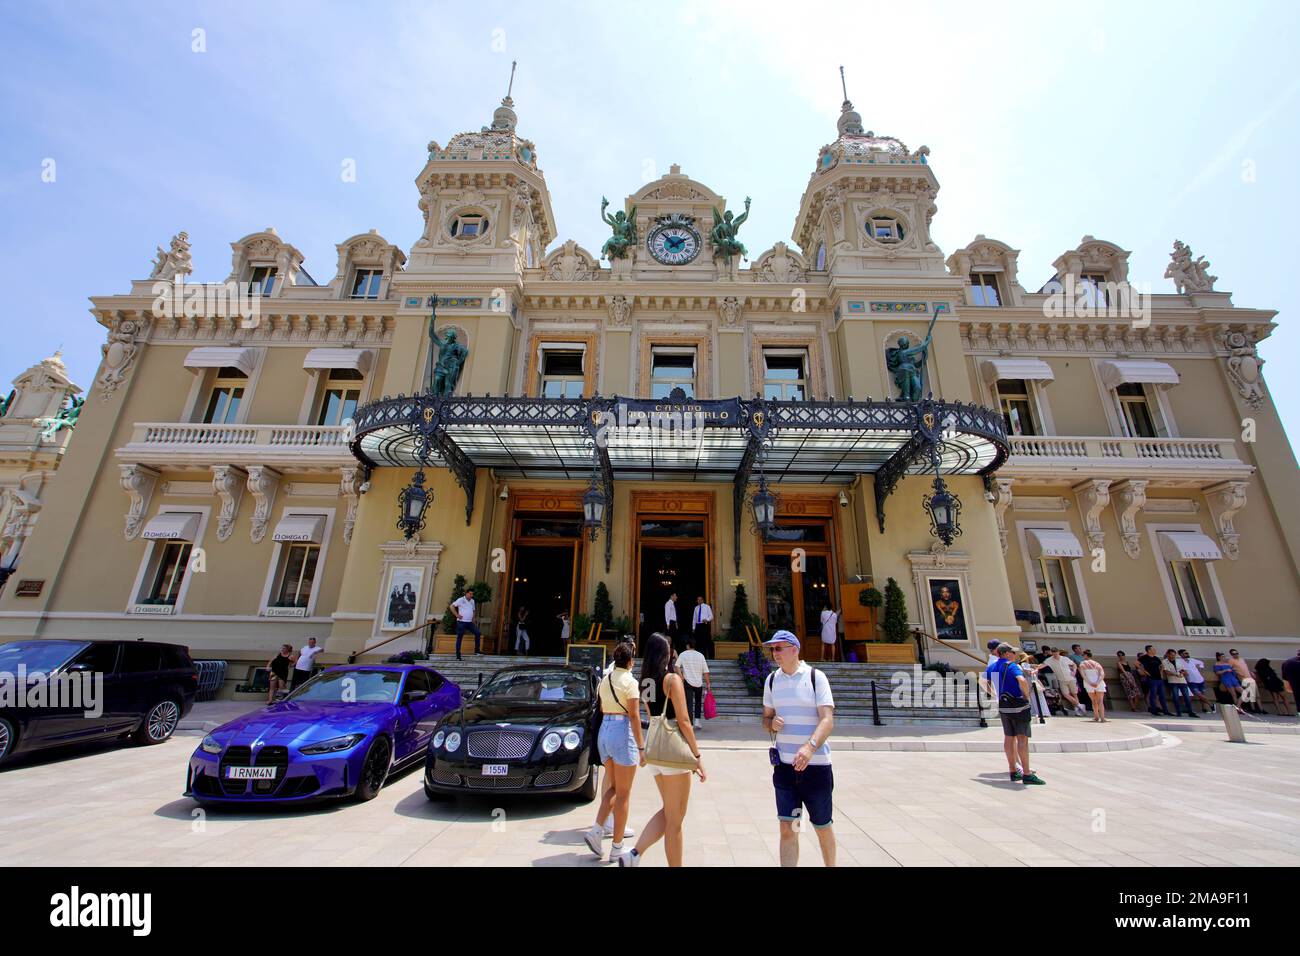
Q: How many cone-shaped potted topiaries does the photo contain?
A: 4